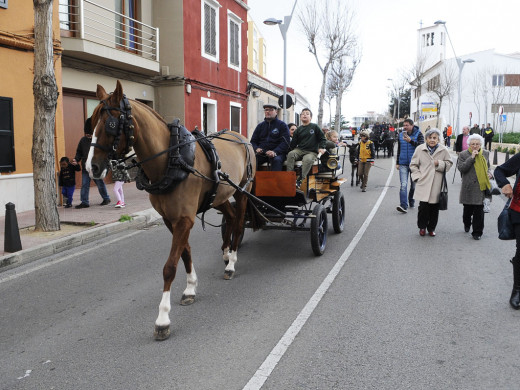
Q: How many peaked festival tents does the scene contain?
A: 0